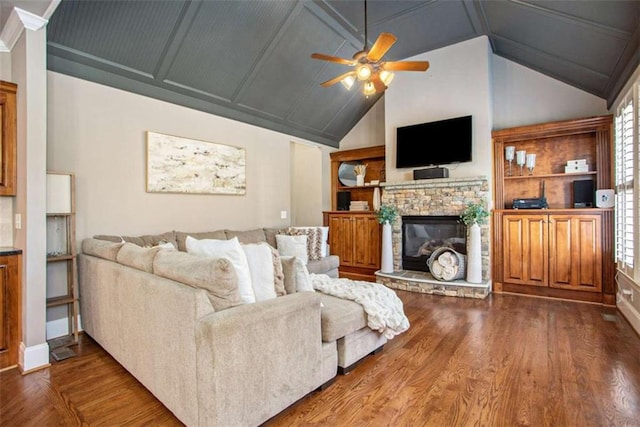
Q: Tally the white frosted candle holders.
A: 3